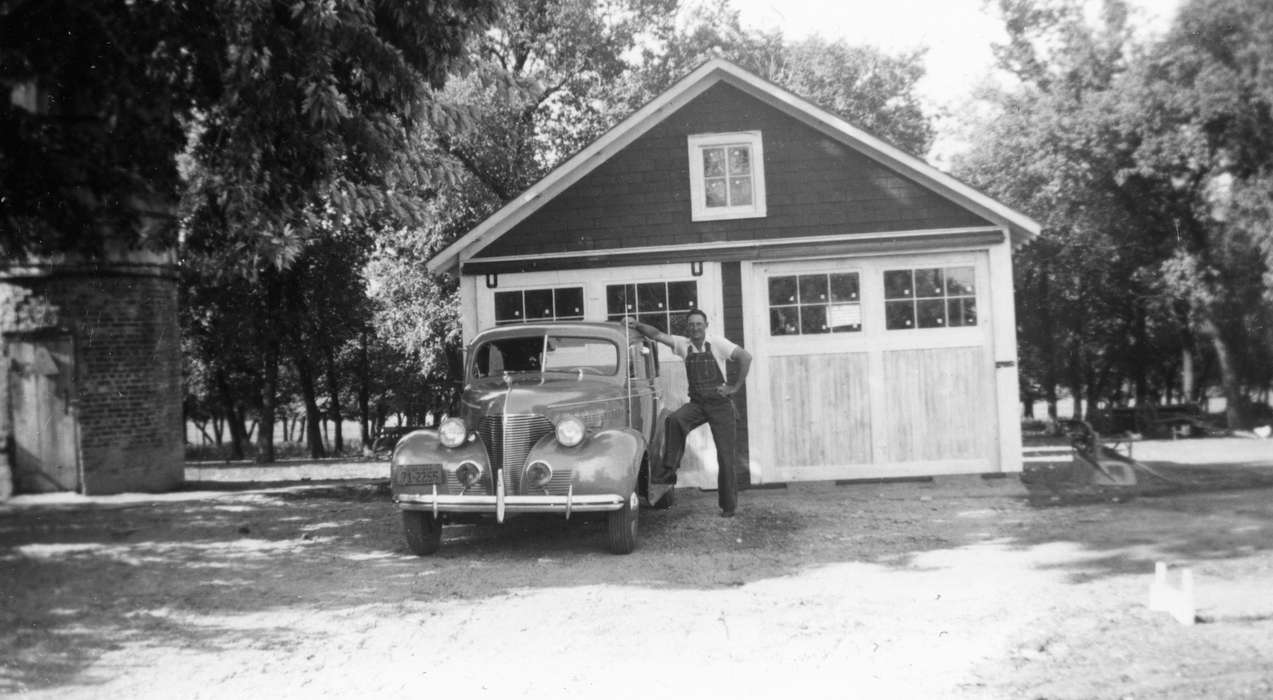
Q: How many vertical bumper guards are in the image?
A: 3